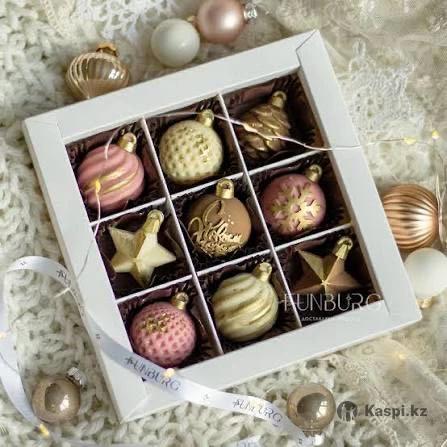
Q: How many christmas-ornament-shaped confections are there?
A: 9